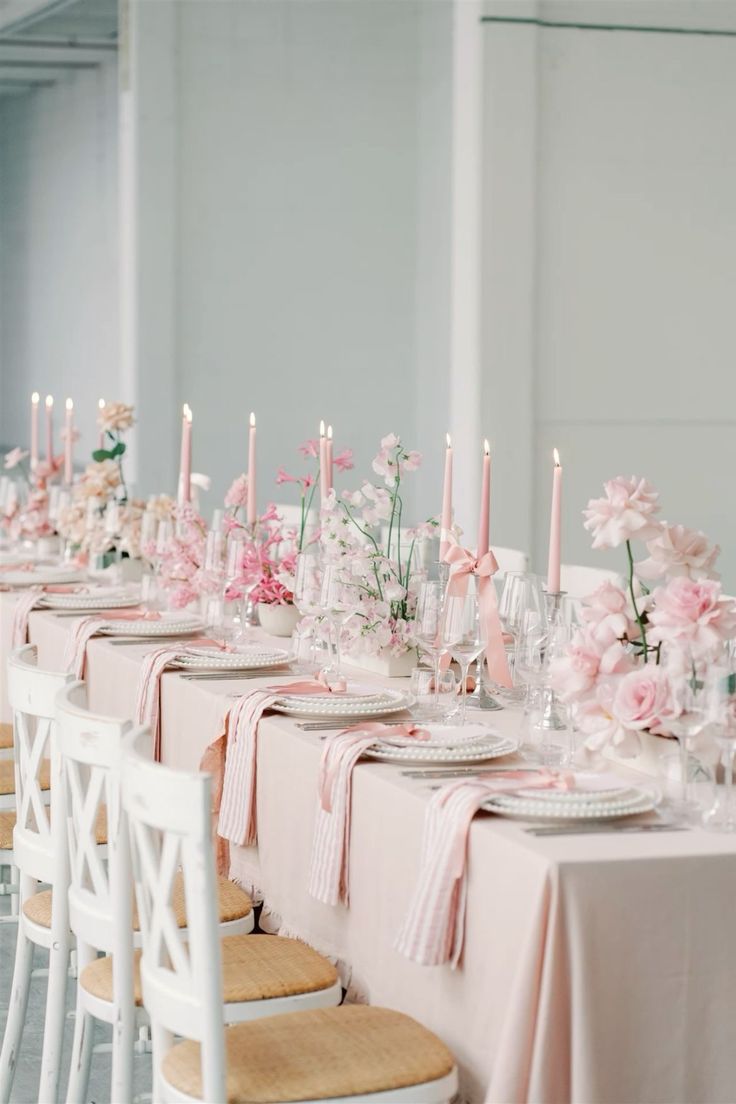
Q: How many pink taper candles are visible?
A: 12